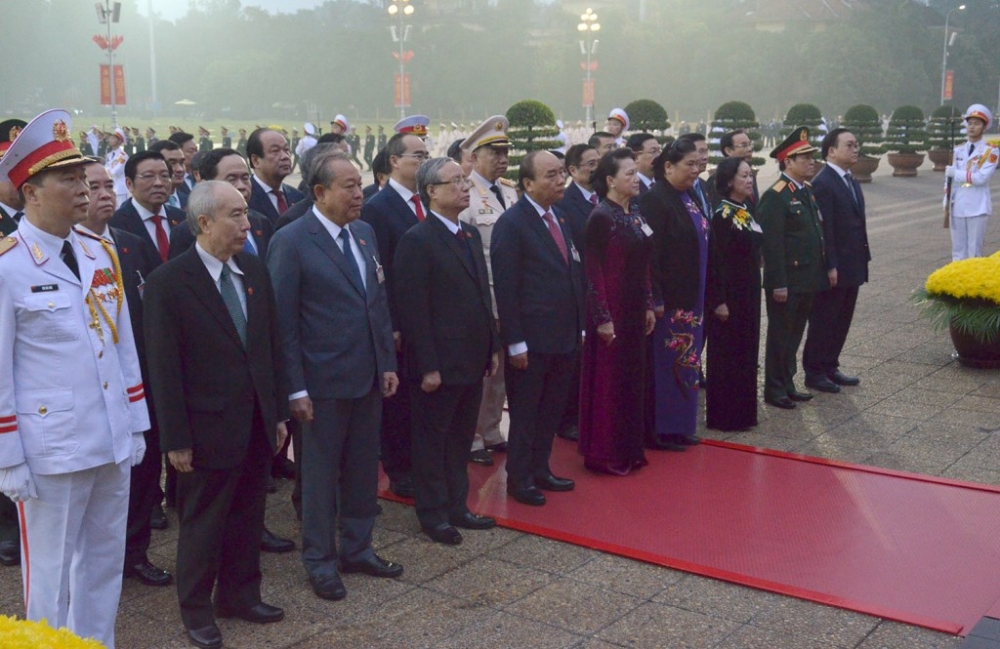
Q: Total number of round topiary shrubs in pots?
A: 7